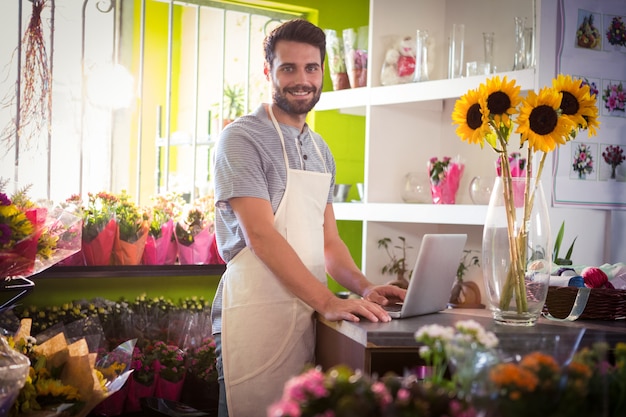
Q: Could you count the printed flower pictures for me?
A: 6